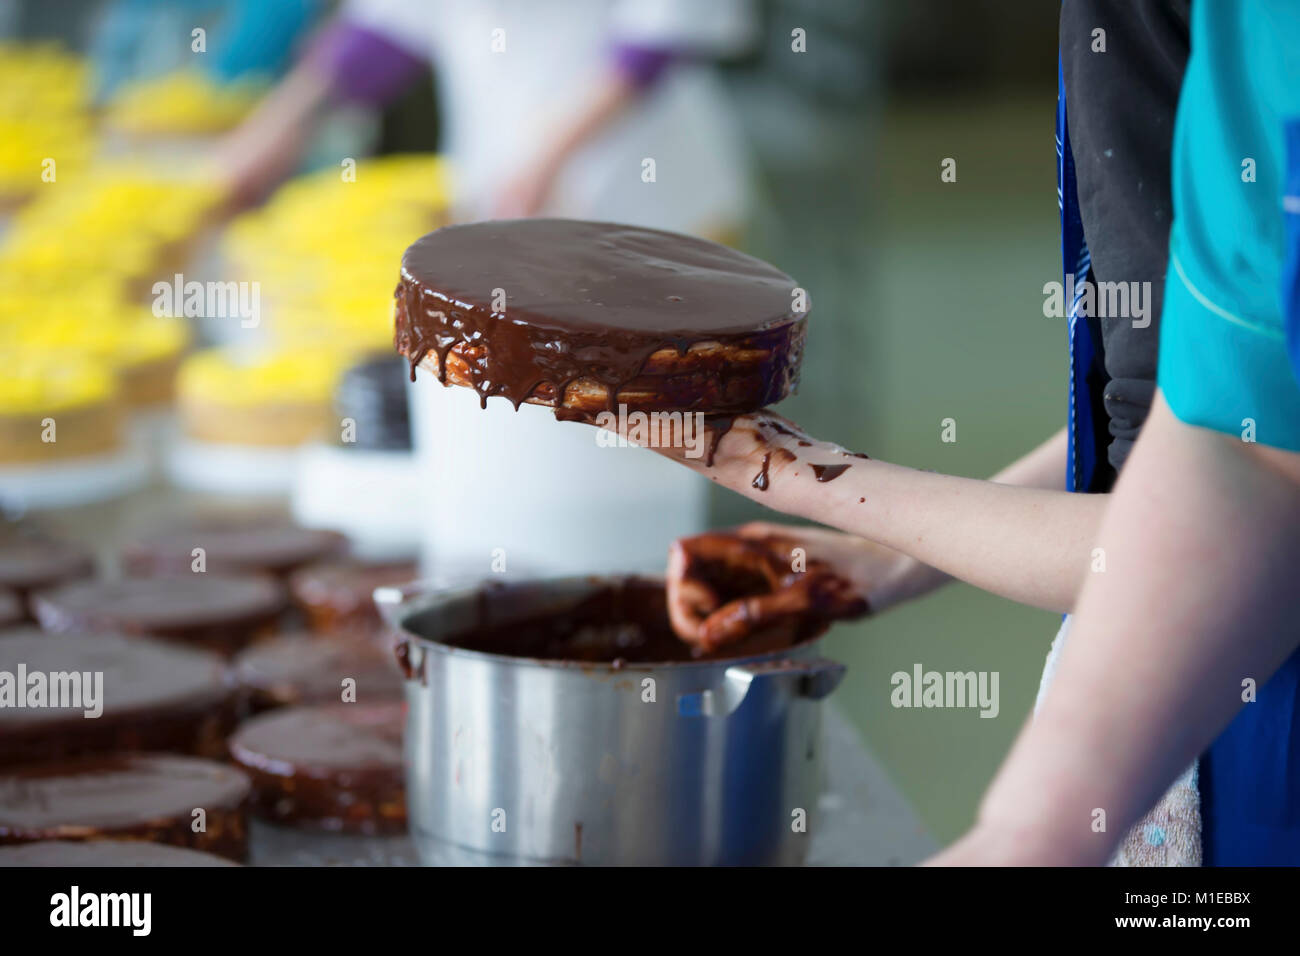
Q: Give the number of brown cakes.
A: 11